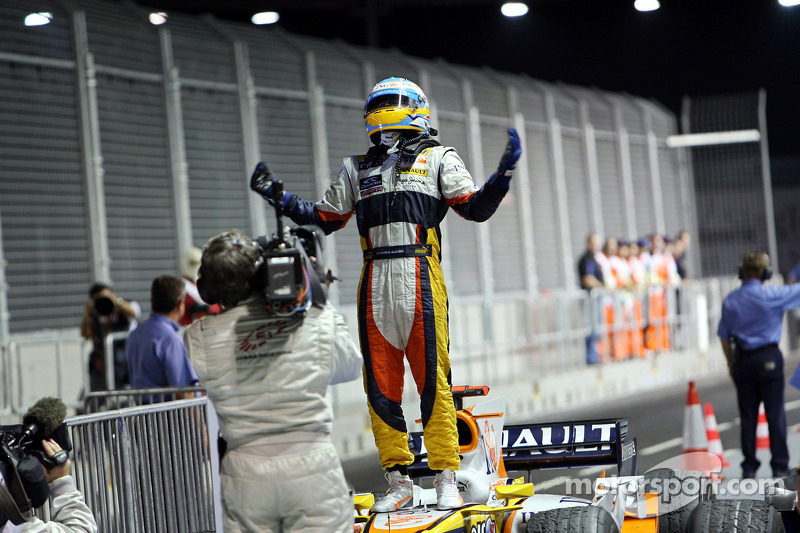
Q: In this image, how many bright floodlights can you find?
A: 6